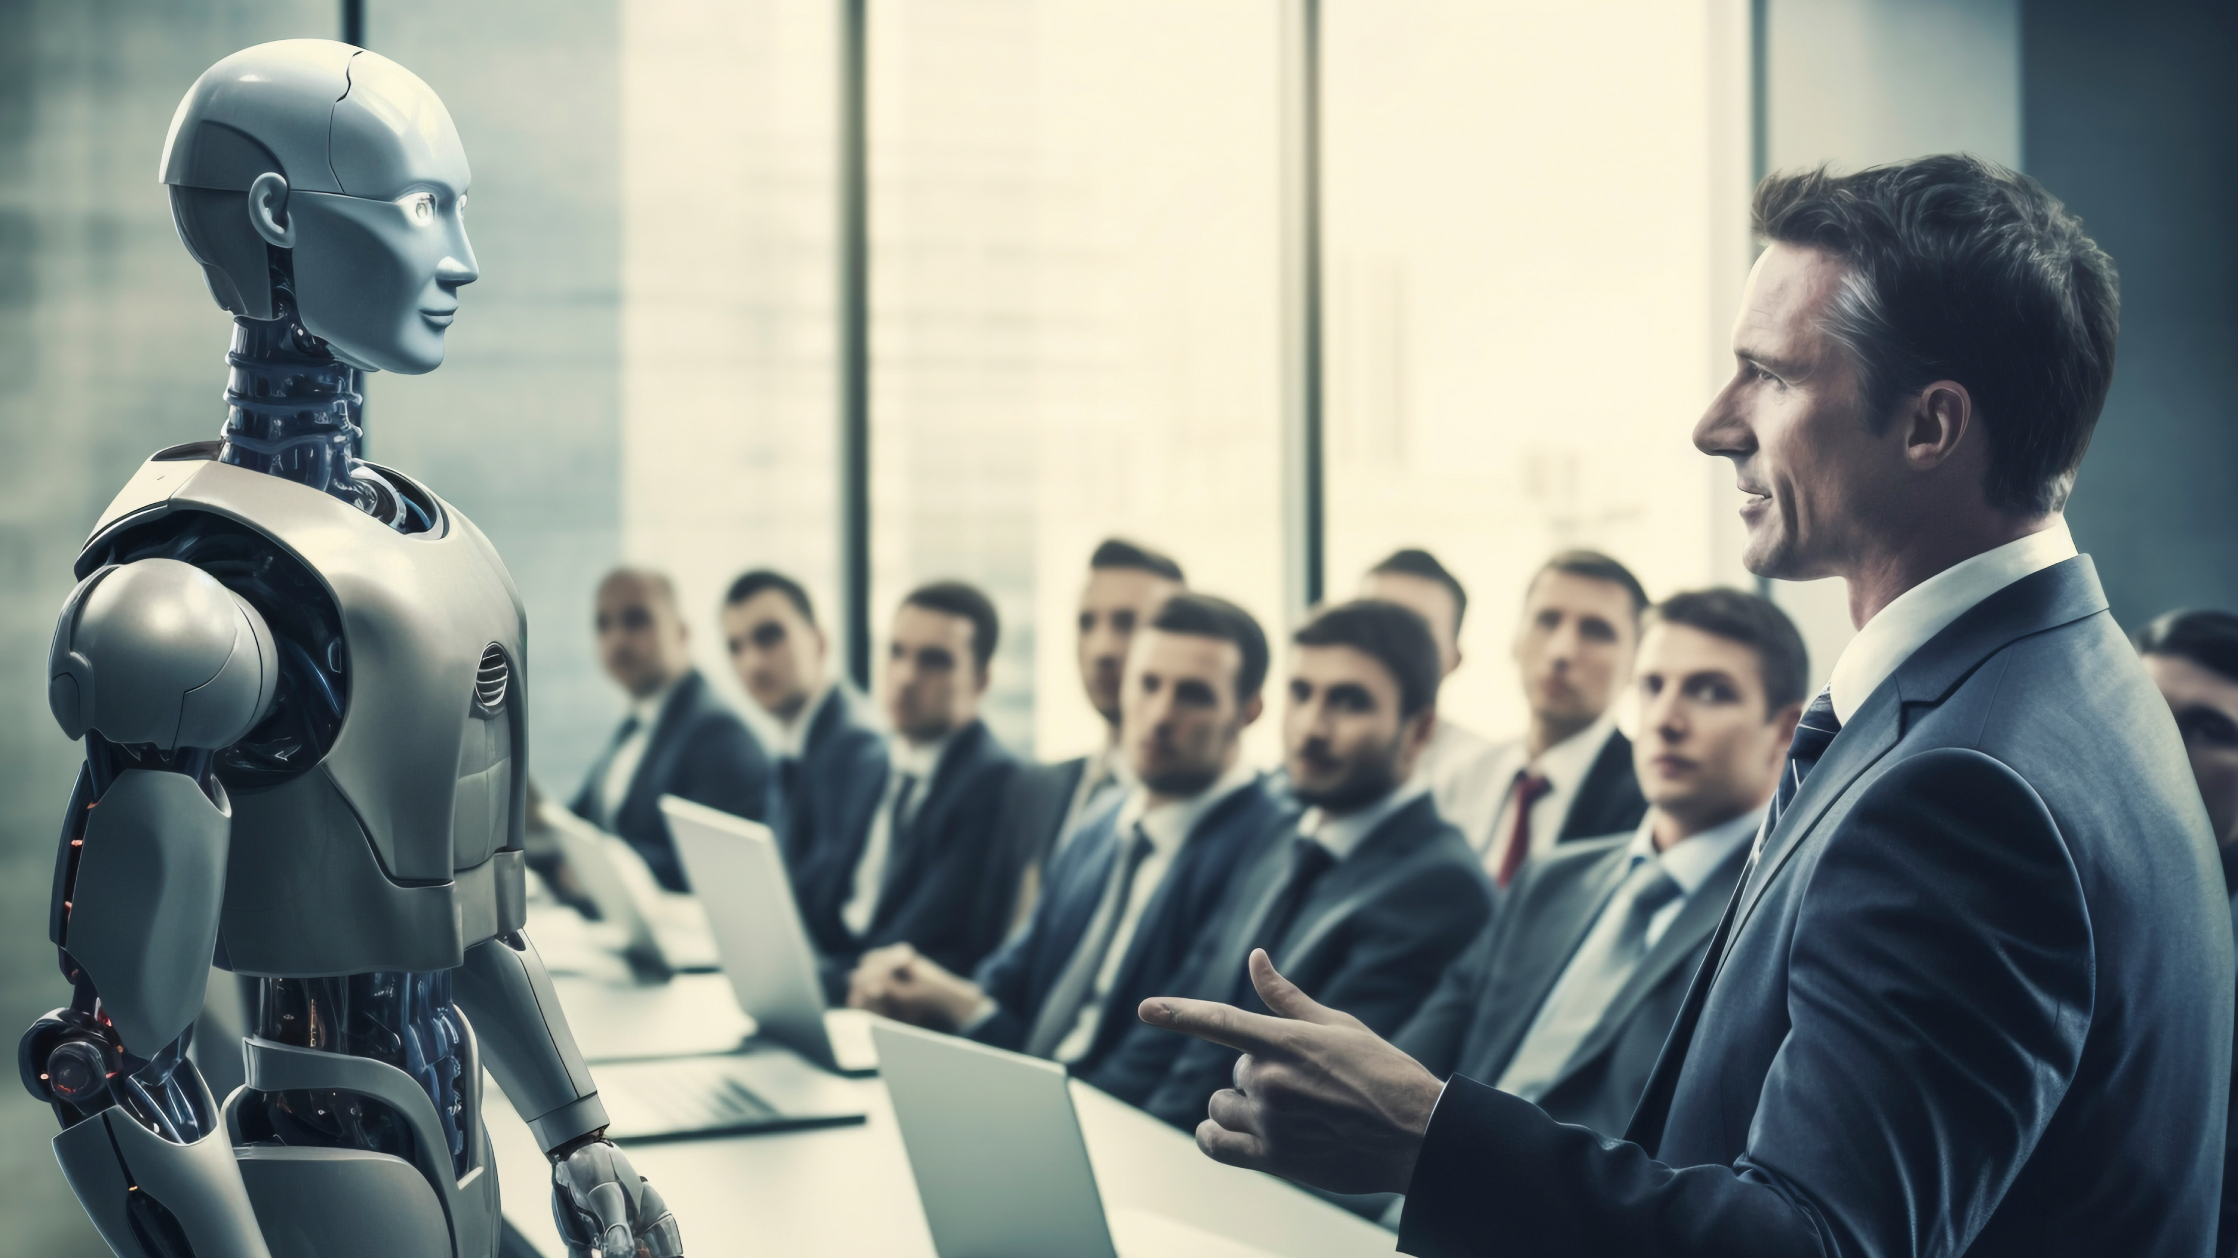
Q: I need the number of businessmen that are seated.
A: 10